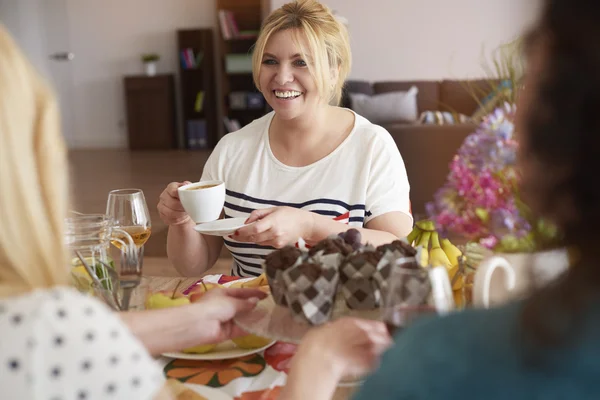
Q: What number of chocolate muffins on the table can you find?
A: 5